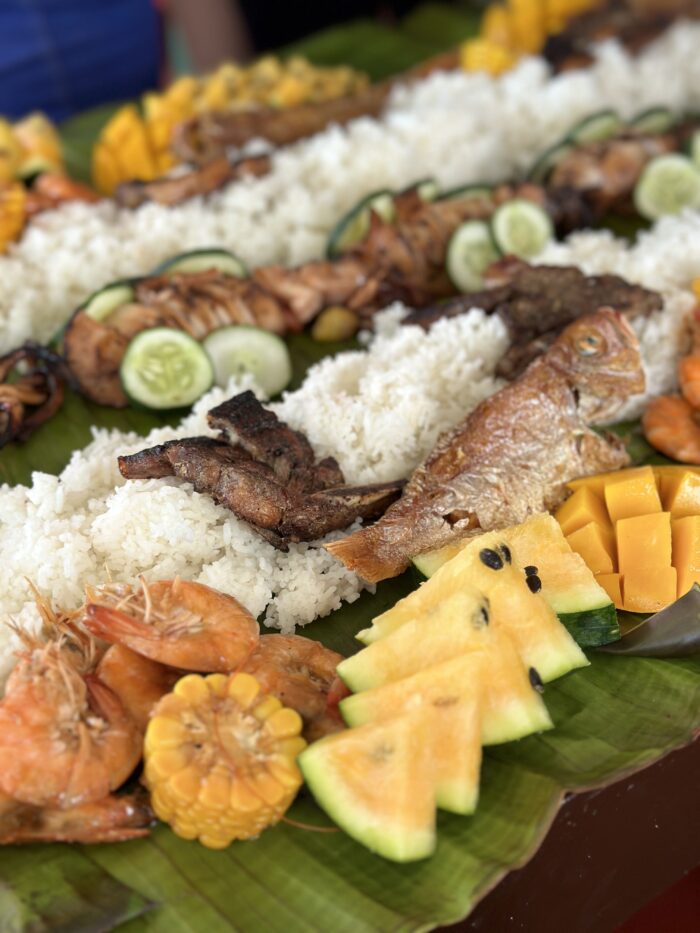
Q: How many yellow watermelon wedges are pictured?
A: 5